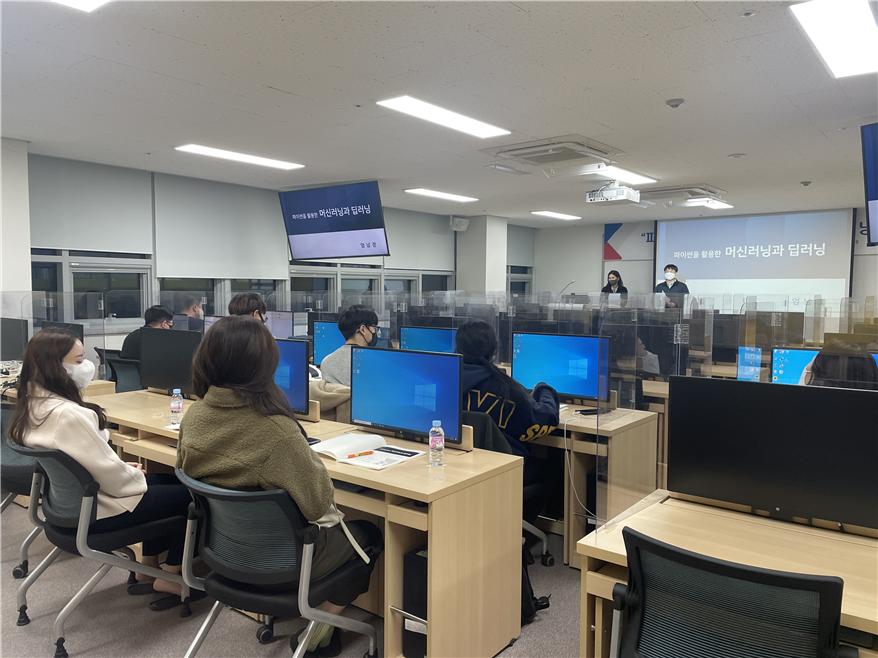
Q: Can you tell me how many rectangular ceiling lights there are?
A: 8